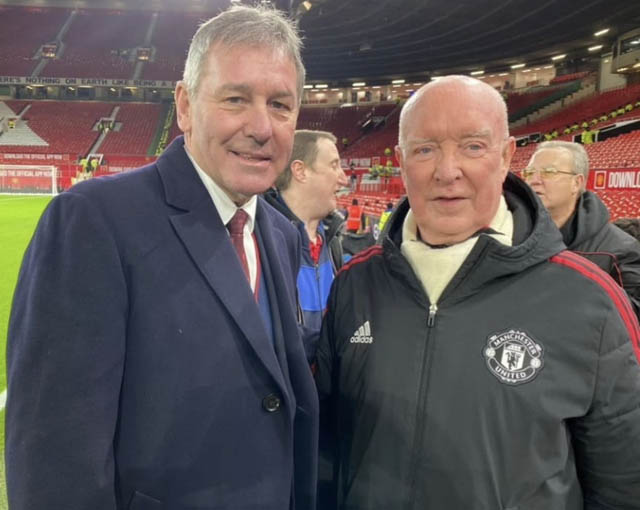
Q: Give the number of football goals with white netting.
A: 1